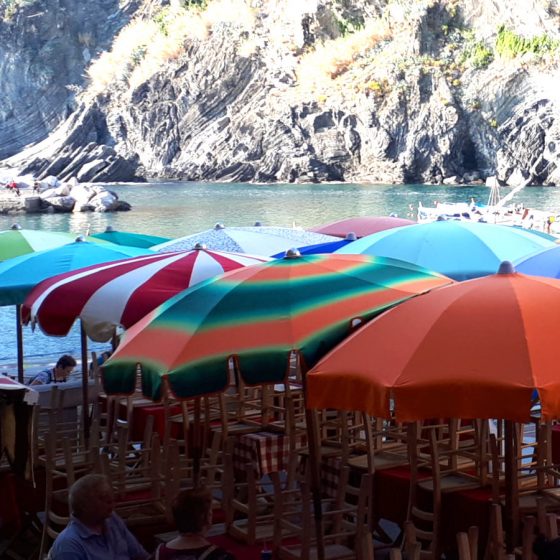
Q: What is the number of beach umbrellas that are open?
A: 11